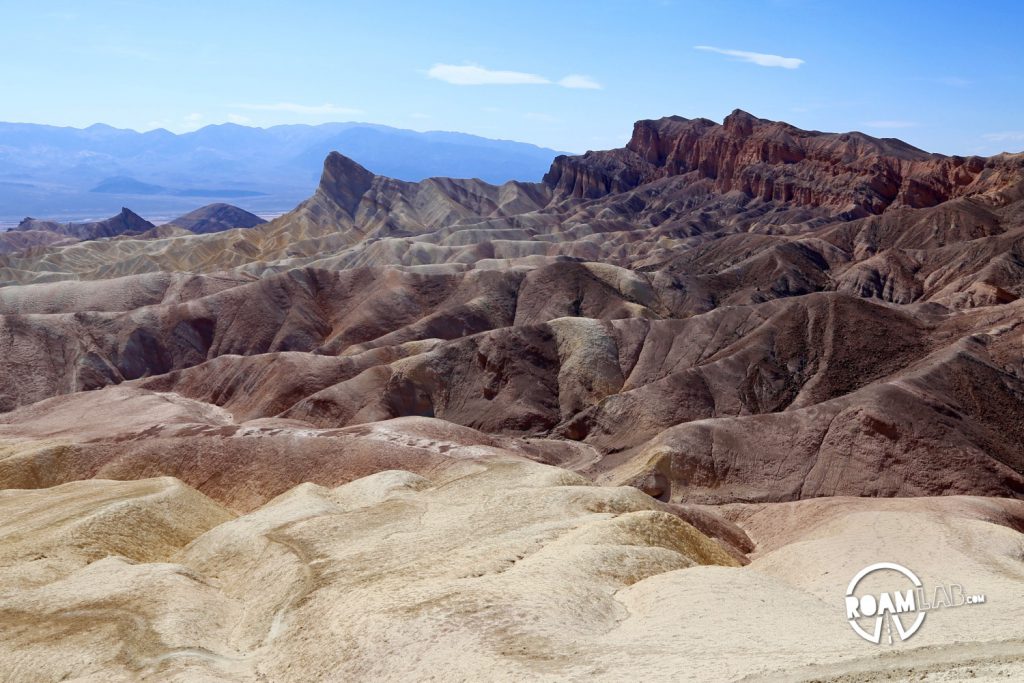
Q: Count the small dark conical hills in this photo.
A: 2